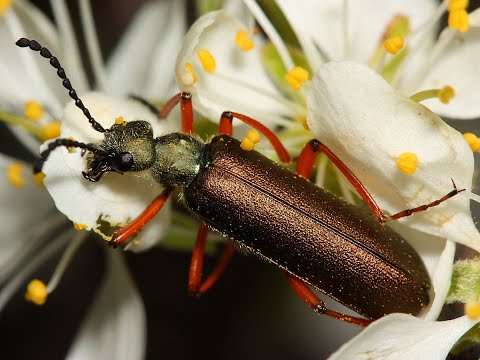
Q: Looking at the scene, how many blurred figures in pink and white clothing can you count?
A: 0